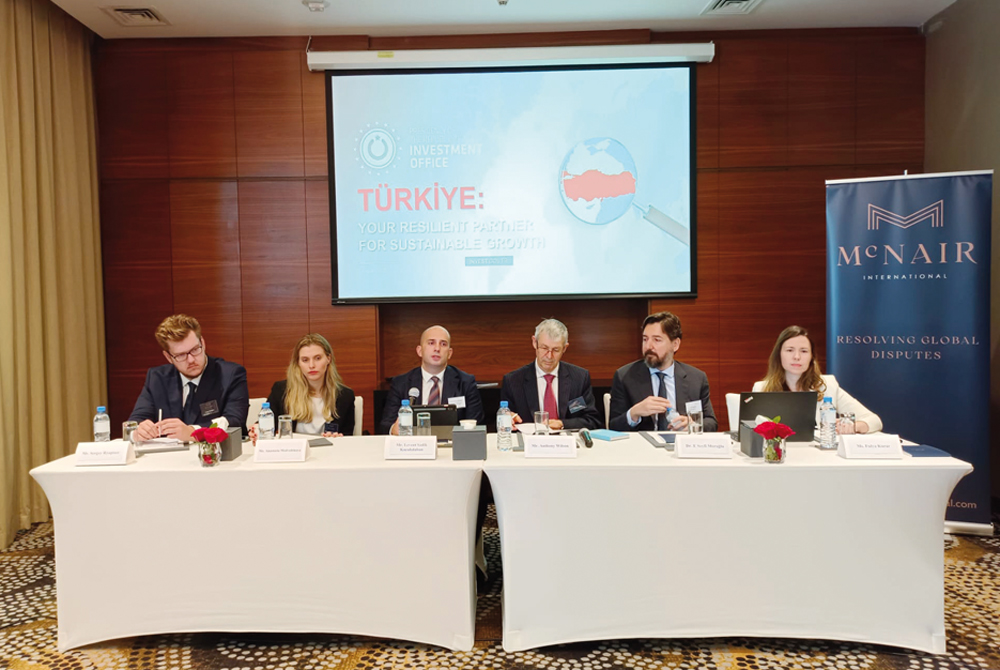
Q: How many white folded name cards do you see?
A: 6